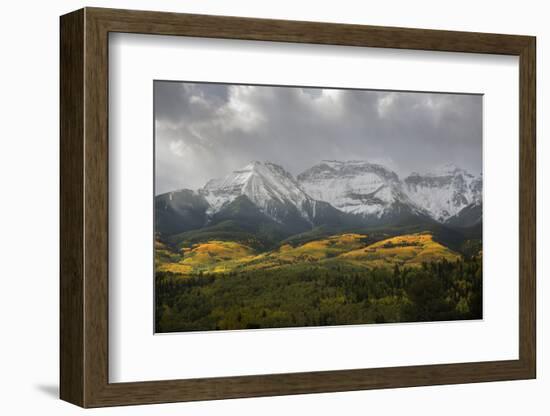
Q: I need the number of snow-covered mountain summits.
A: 3